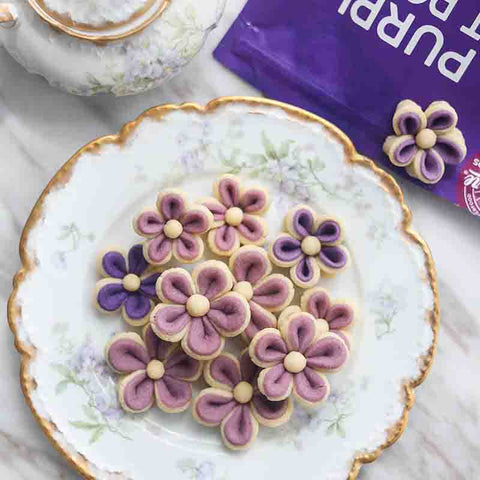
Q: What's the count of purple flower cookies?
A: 11